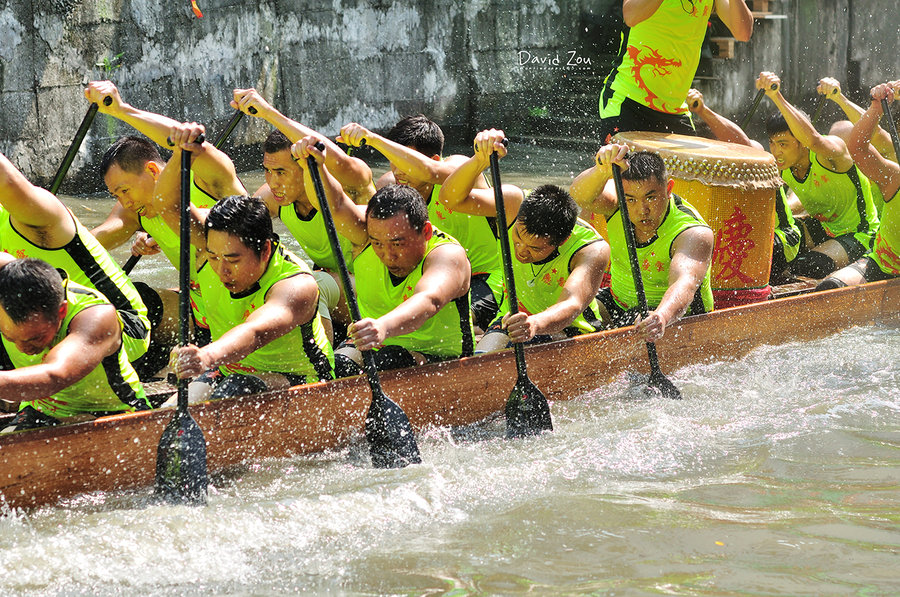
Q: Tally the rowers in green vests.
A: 13